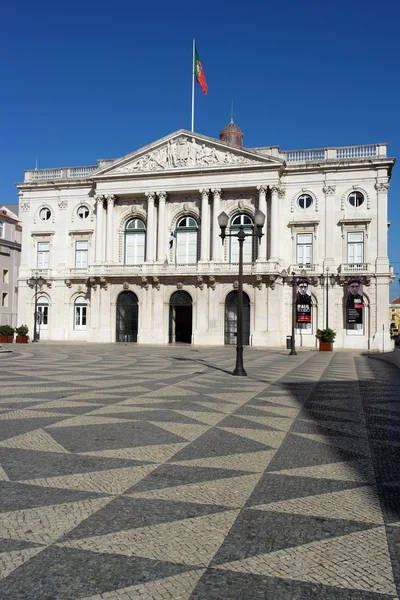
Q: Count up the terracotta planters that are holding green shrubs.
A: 3